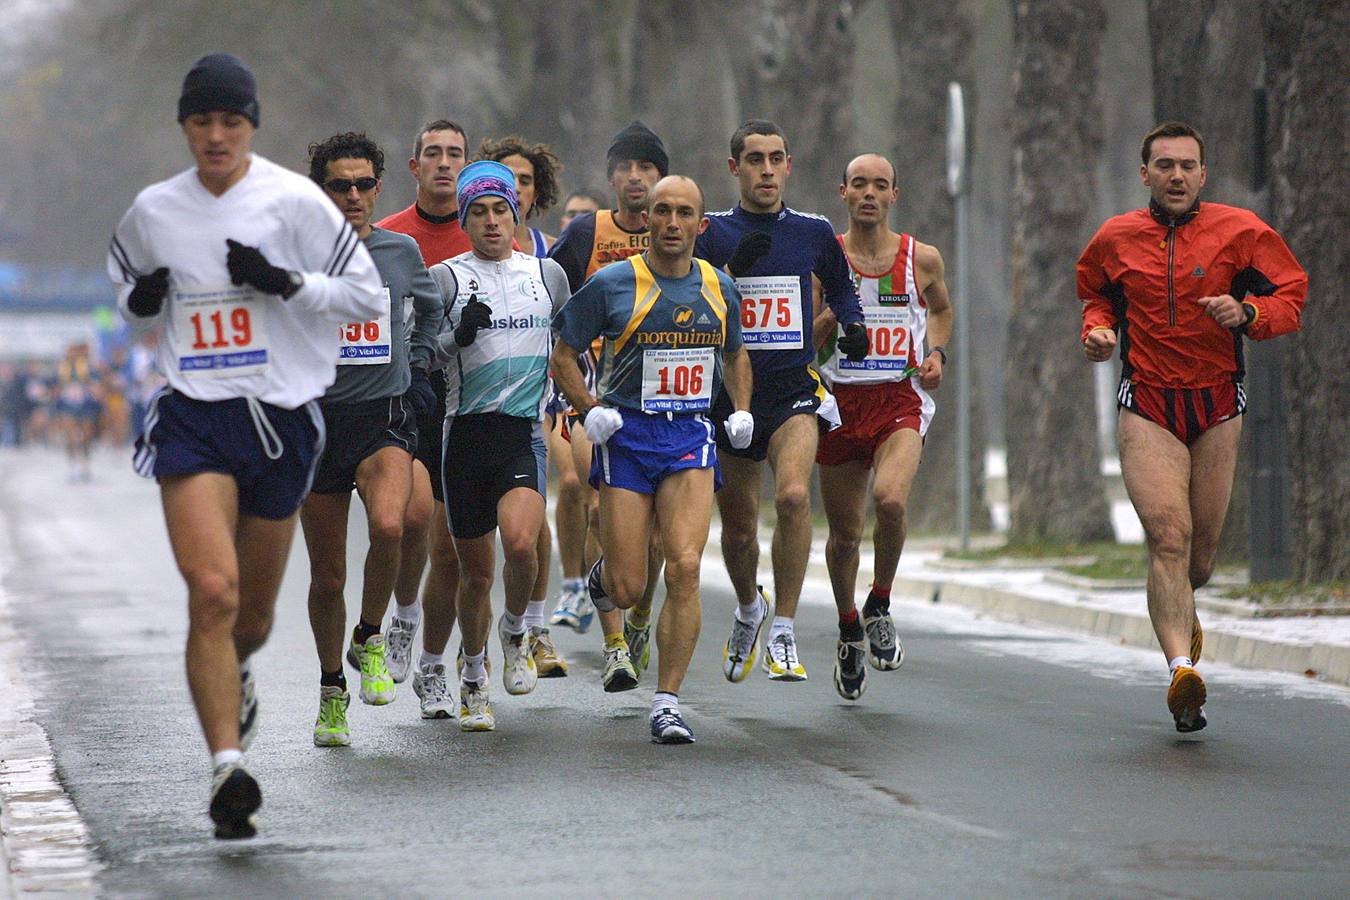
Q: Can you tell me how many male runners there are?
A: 11